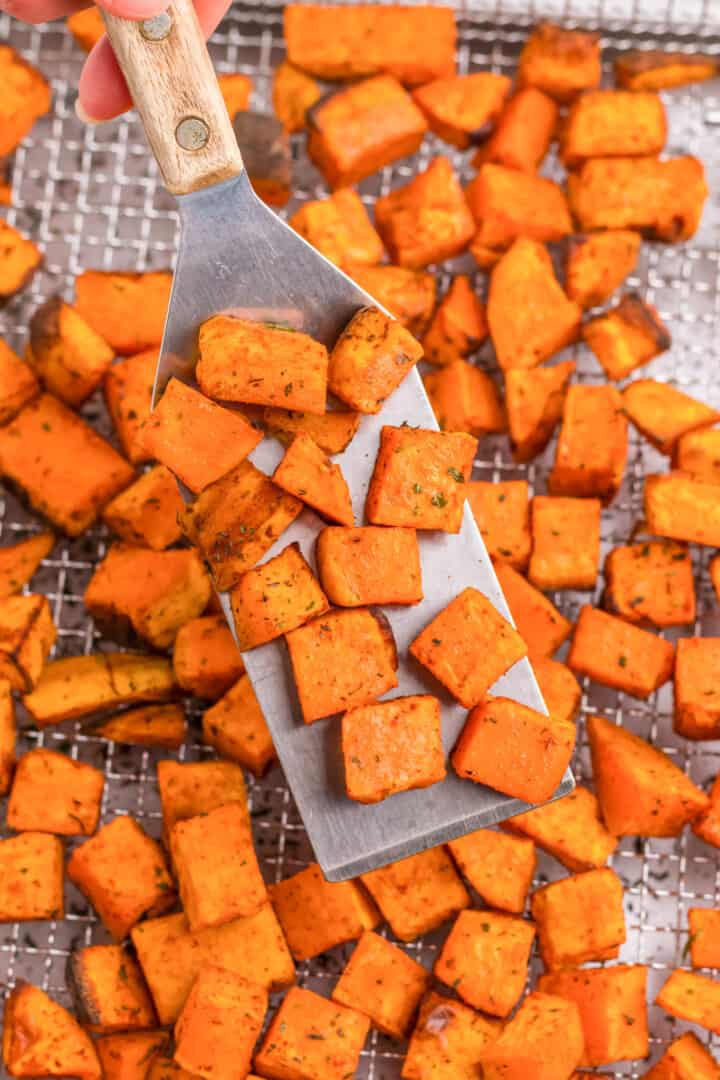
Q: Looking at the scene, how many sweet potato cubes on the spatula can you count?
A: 13